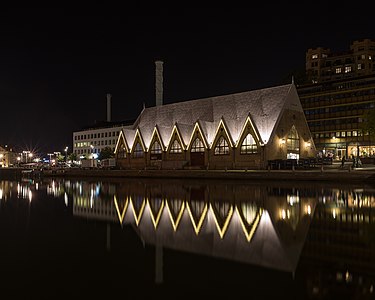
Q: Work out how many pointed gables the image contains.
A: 7